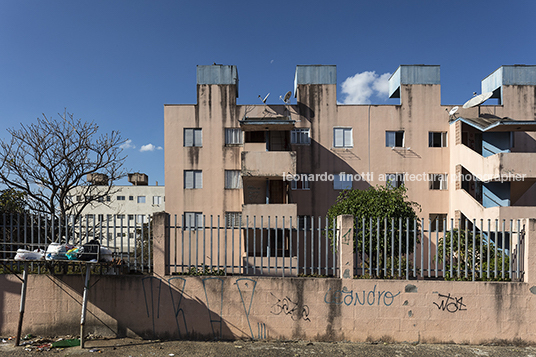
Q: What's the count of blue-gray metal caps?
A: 4